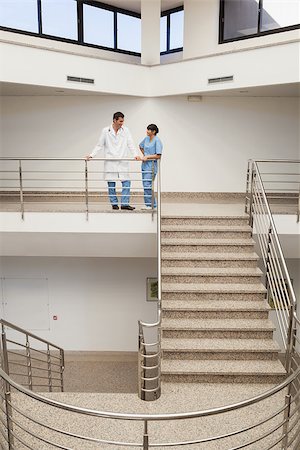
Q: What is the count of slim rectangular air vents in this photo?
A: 2